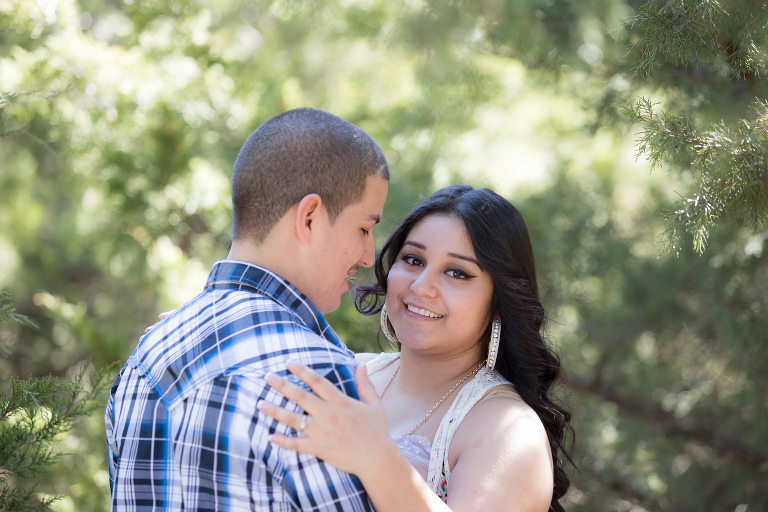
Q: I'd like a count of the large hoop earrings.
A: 2